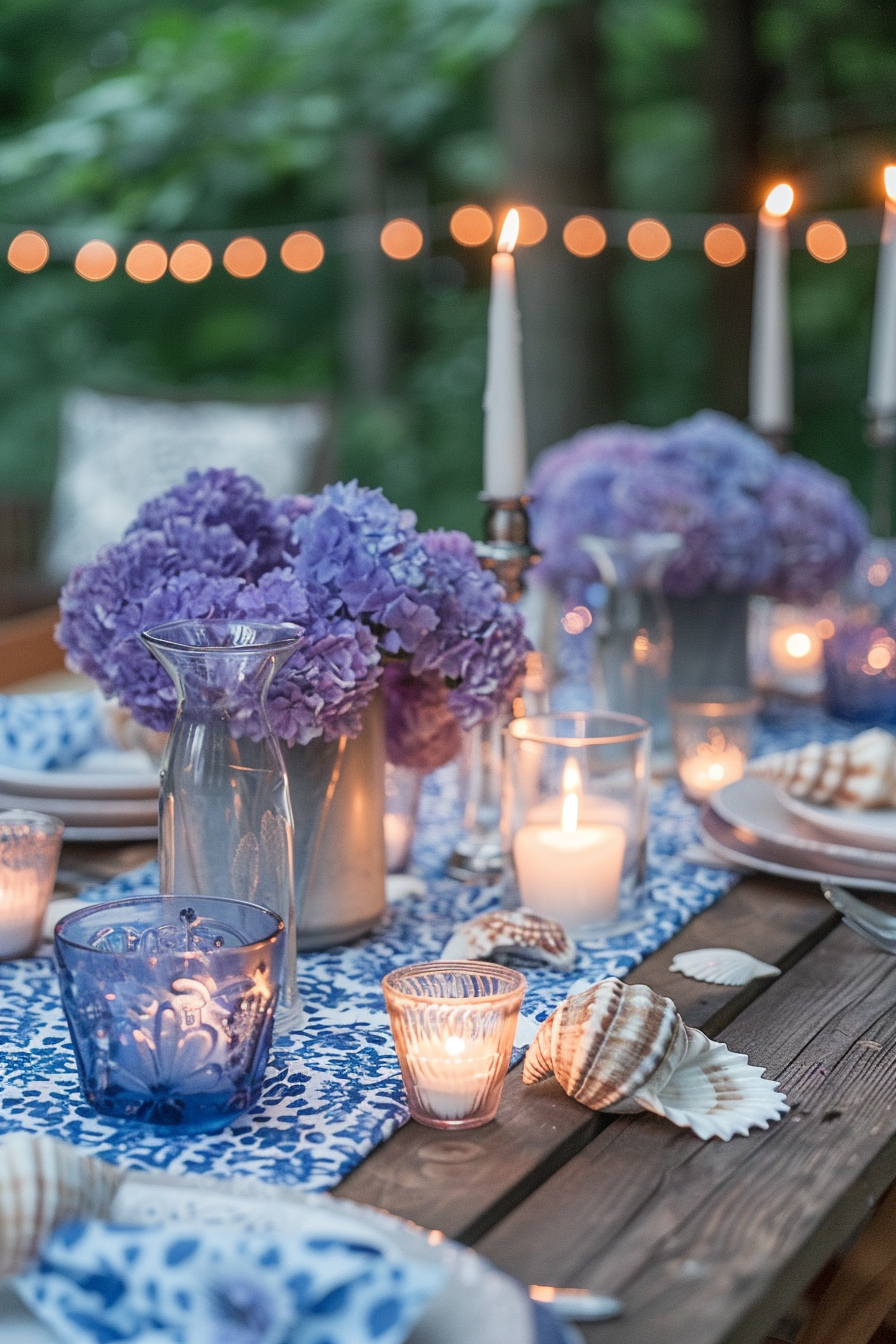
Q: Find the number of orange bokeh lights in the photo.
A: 13